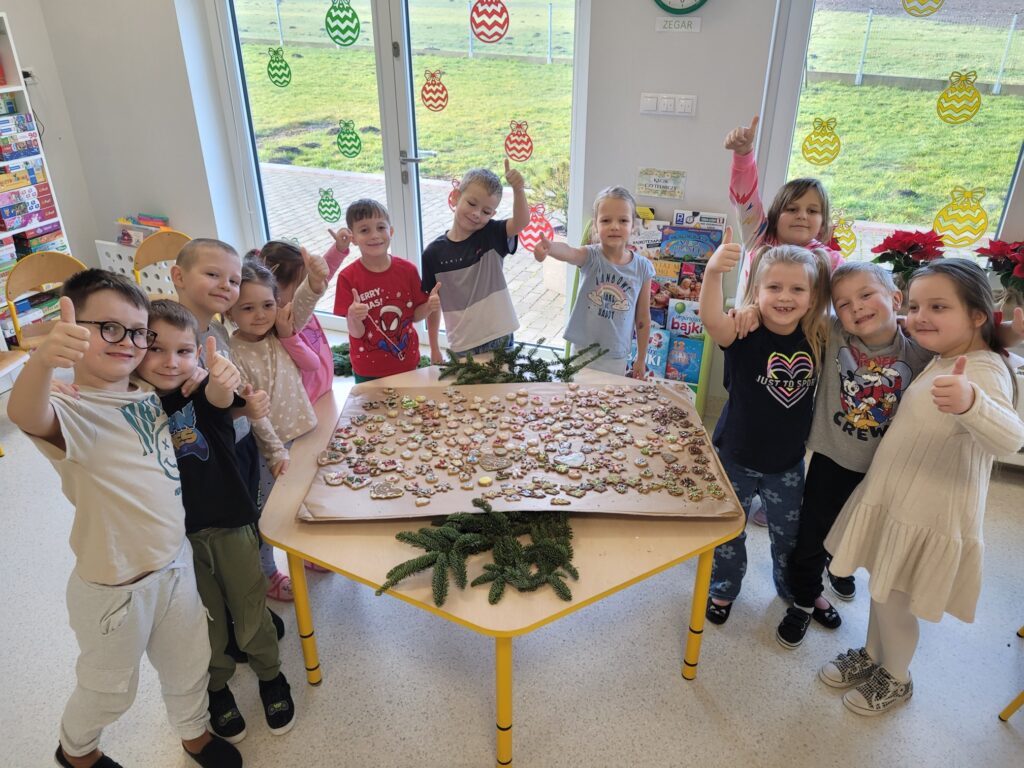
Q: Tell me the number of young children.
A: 12